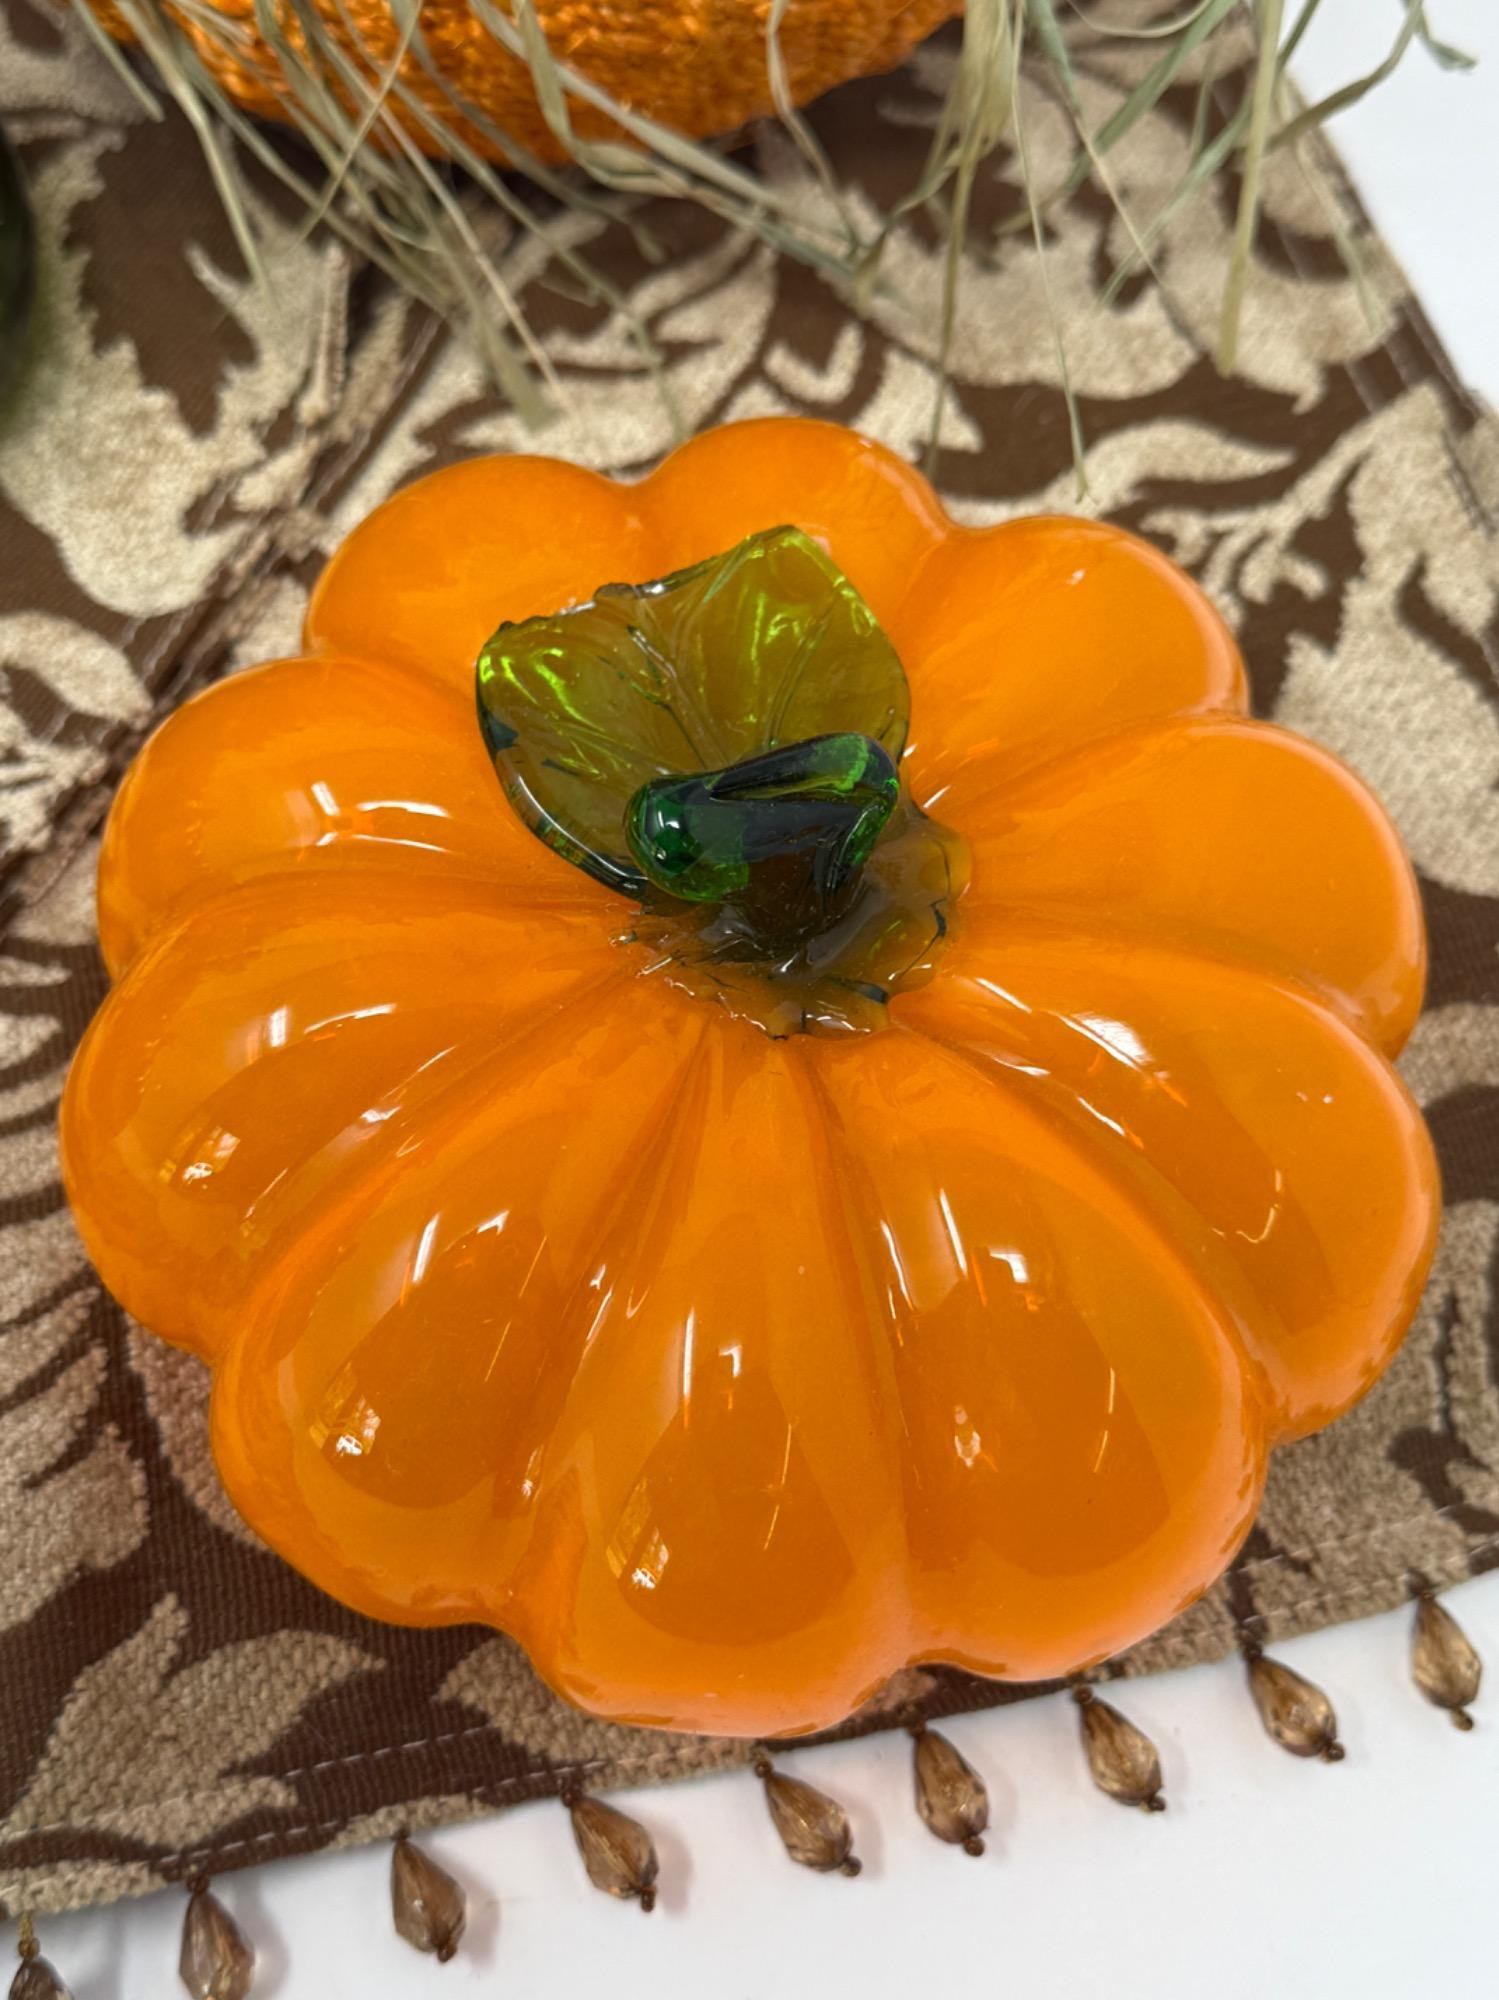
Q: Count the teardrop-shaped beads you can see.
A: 9